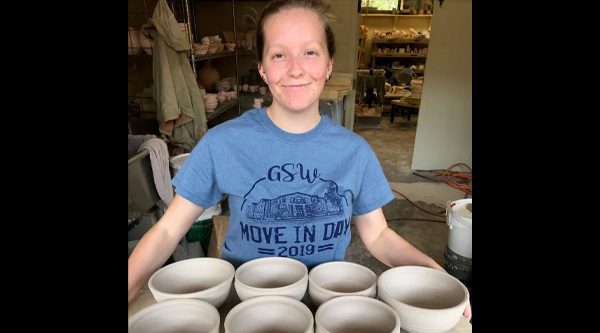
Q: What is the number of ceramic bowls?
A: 7